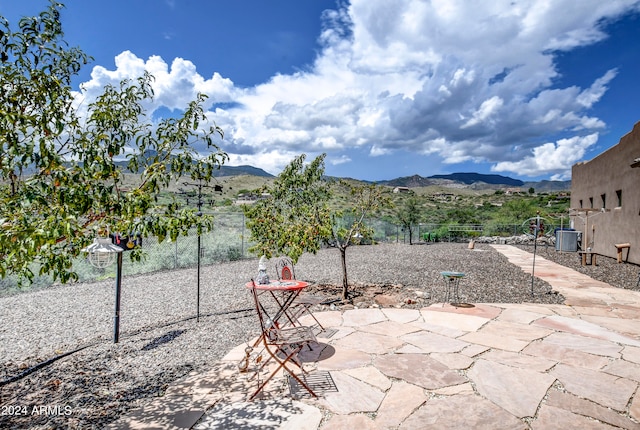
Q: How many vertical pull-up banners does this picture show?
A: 0